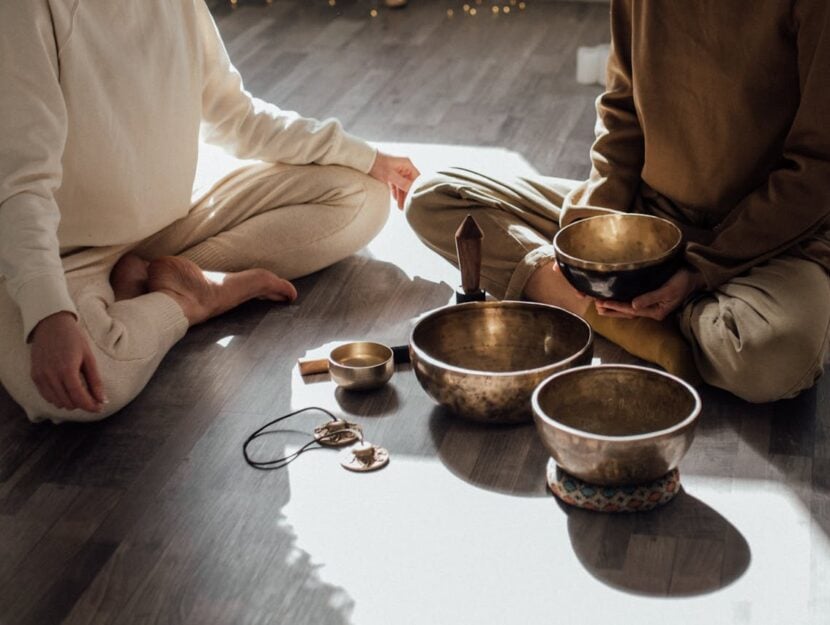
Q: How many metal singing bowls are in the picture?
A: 4